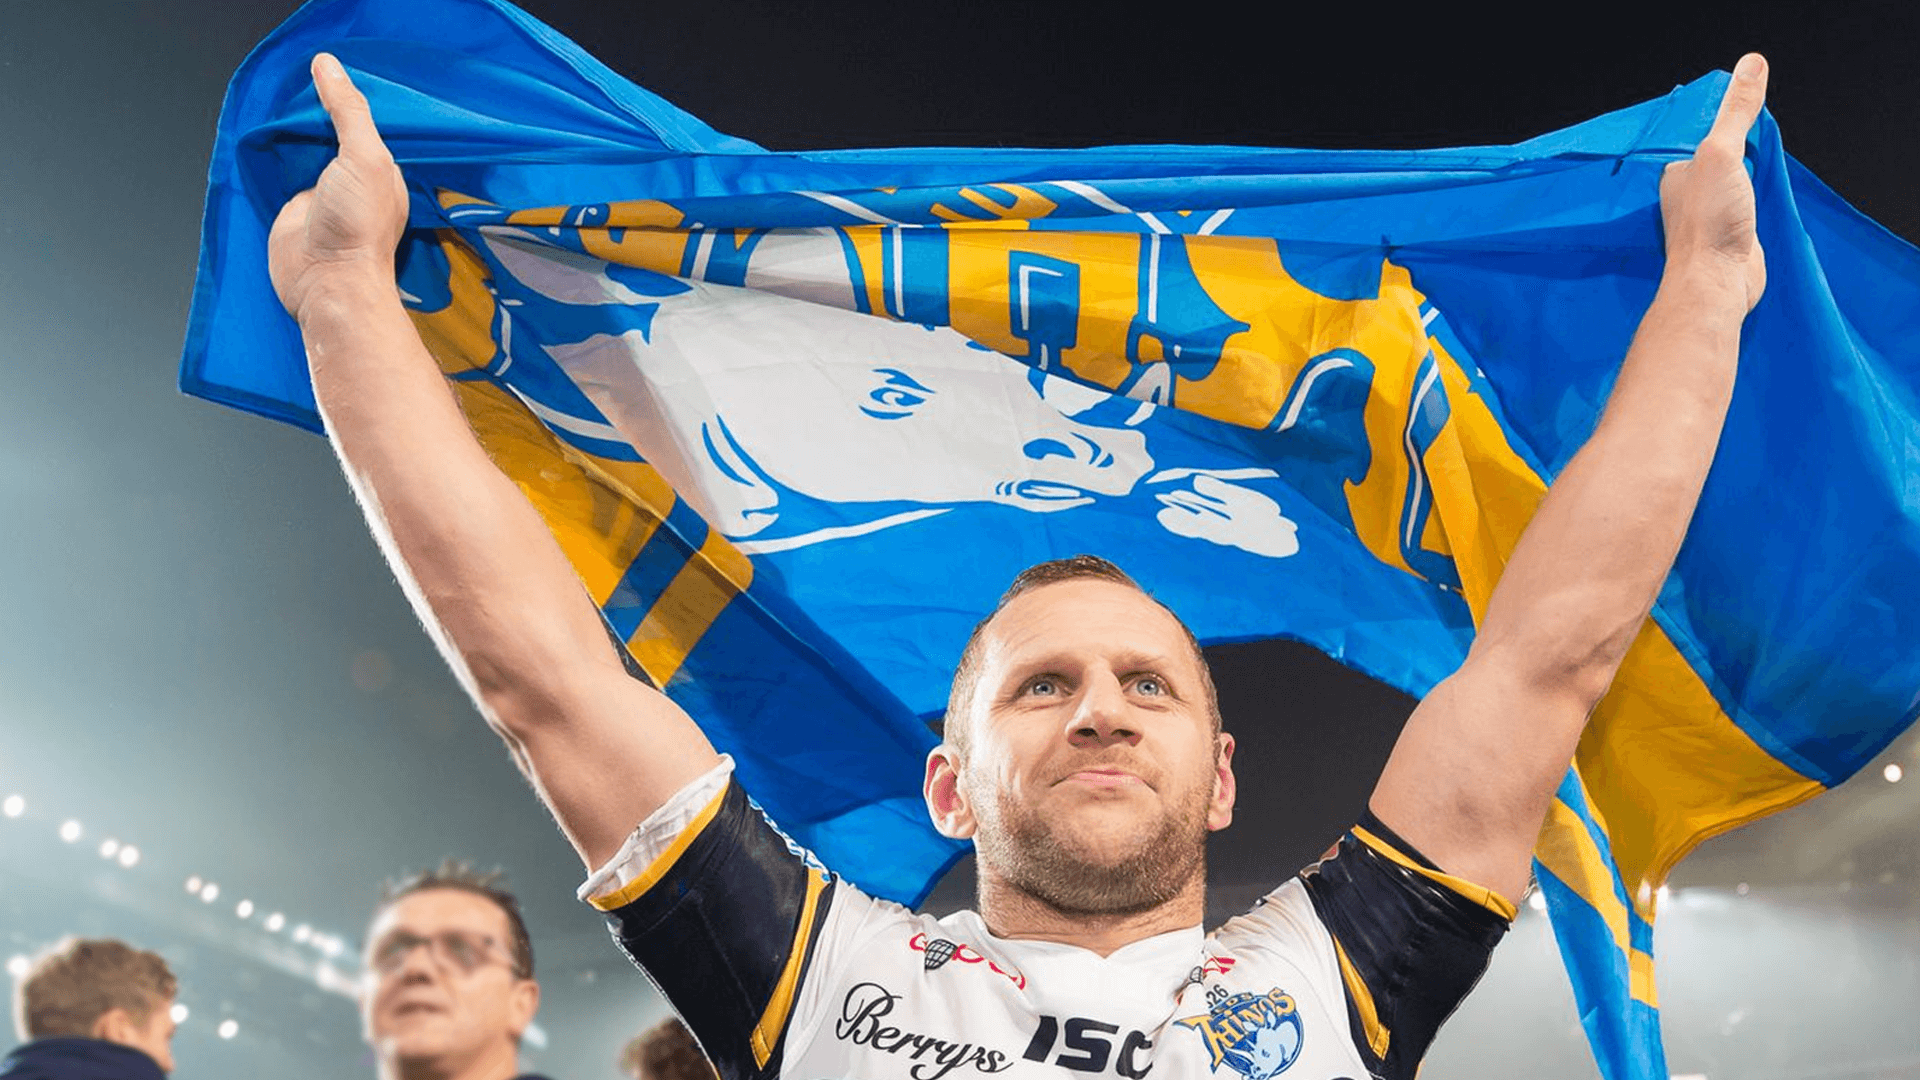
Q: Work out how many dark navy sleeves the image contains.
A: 2